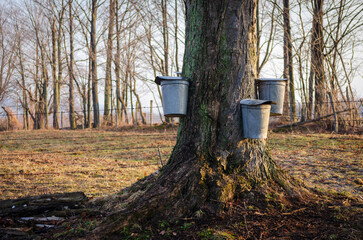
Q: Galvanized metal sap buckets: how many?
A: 3